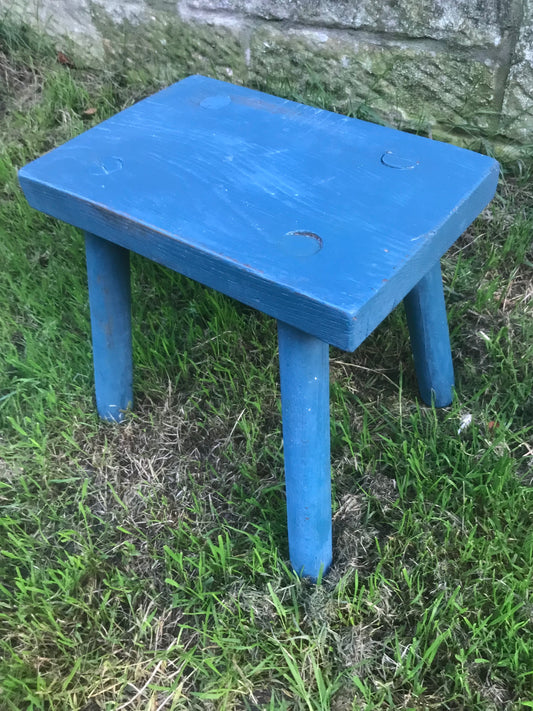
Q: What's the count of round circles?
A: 4